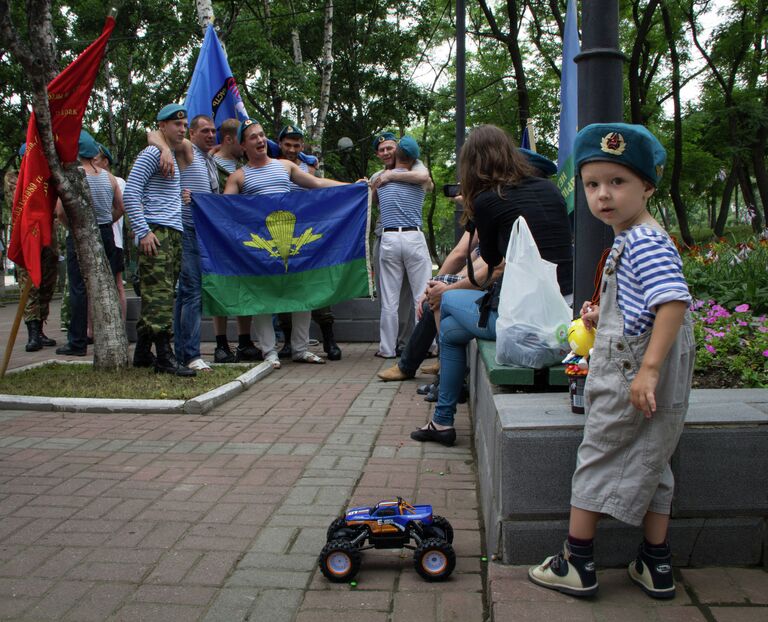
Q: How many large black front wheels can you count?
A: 2